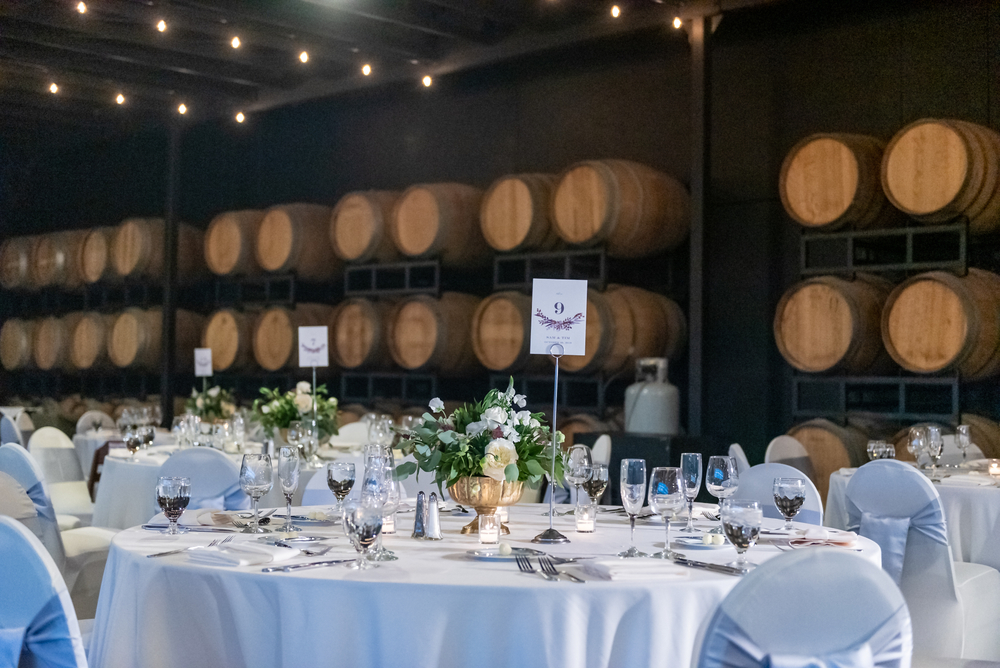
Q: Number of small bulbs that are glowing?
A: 12